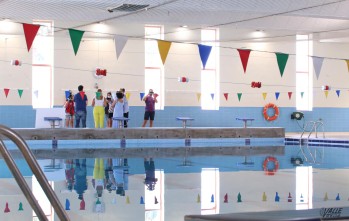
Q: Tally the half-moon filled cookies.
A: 0